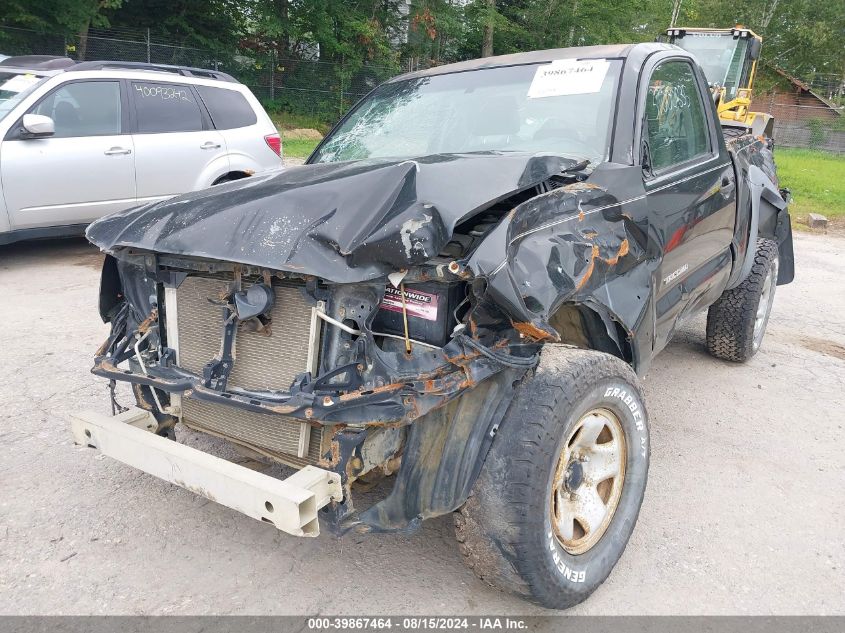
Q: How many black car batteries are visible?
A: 1